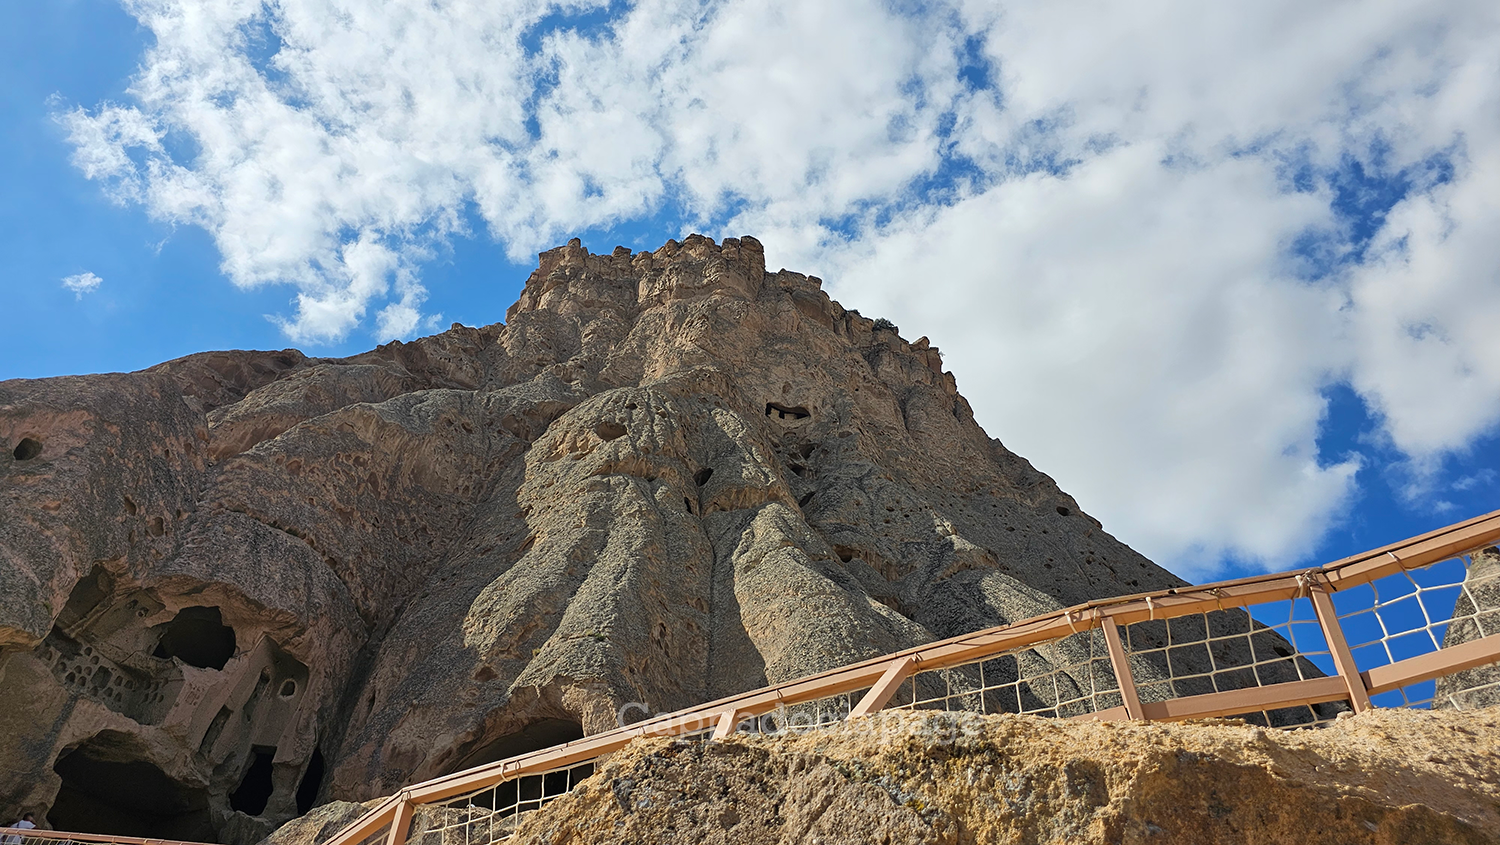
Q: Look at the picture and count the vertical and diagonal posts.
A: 5